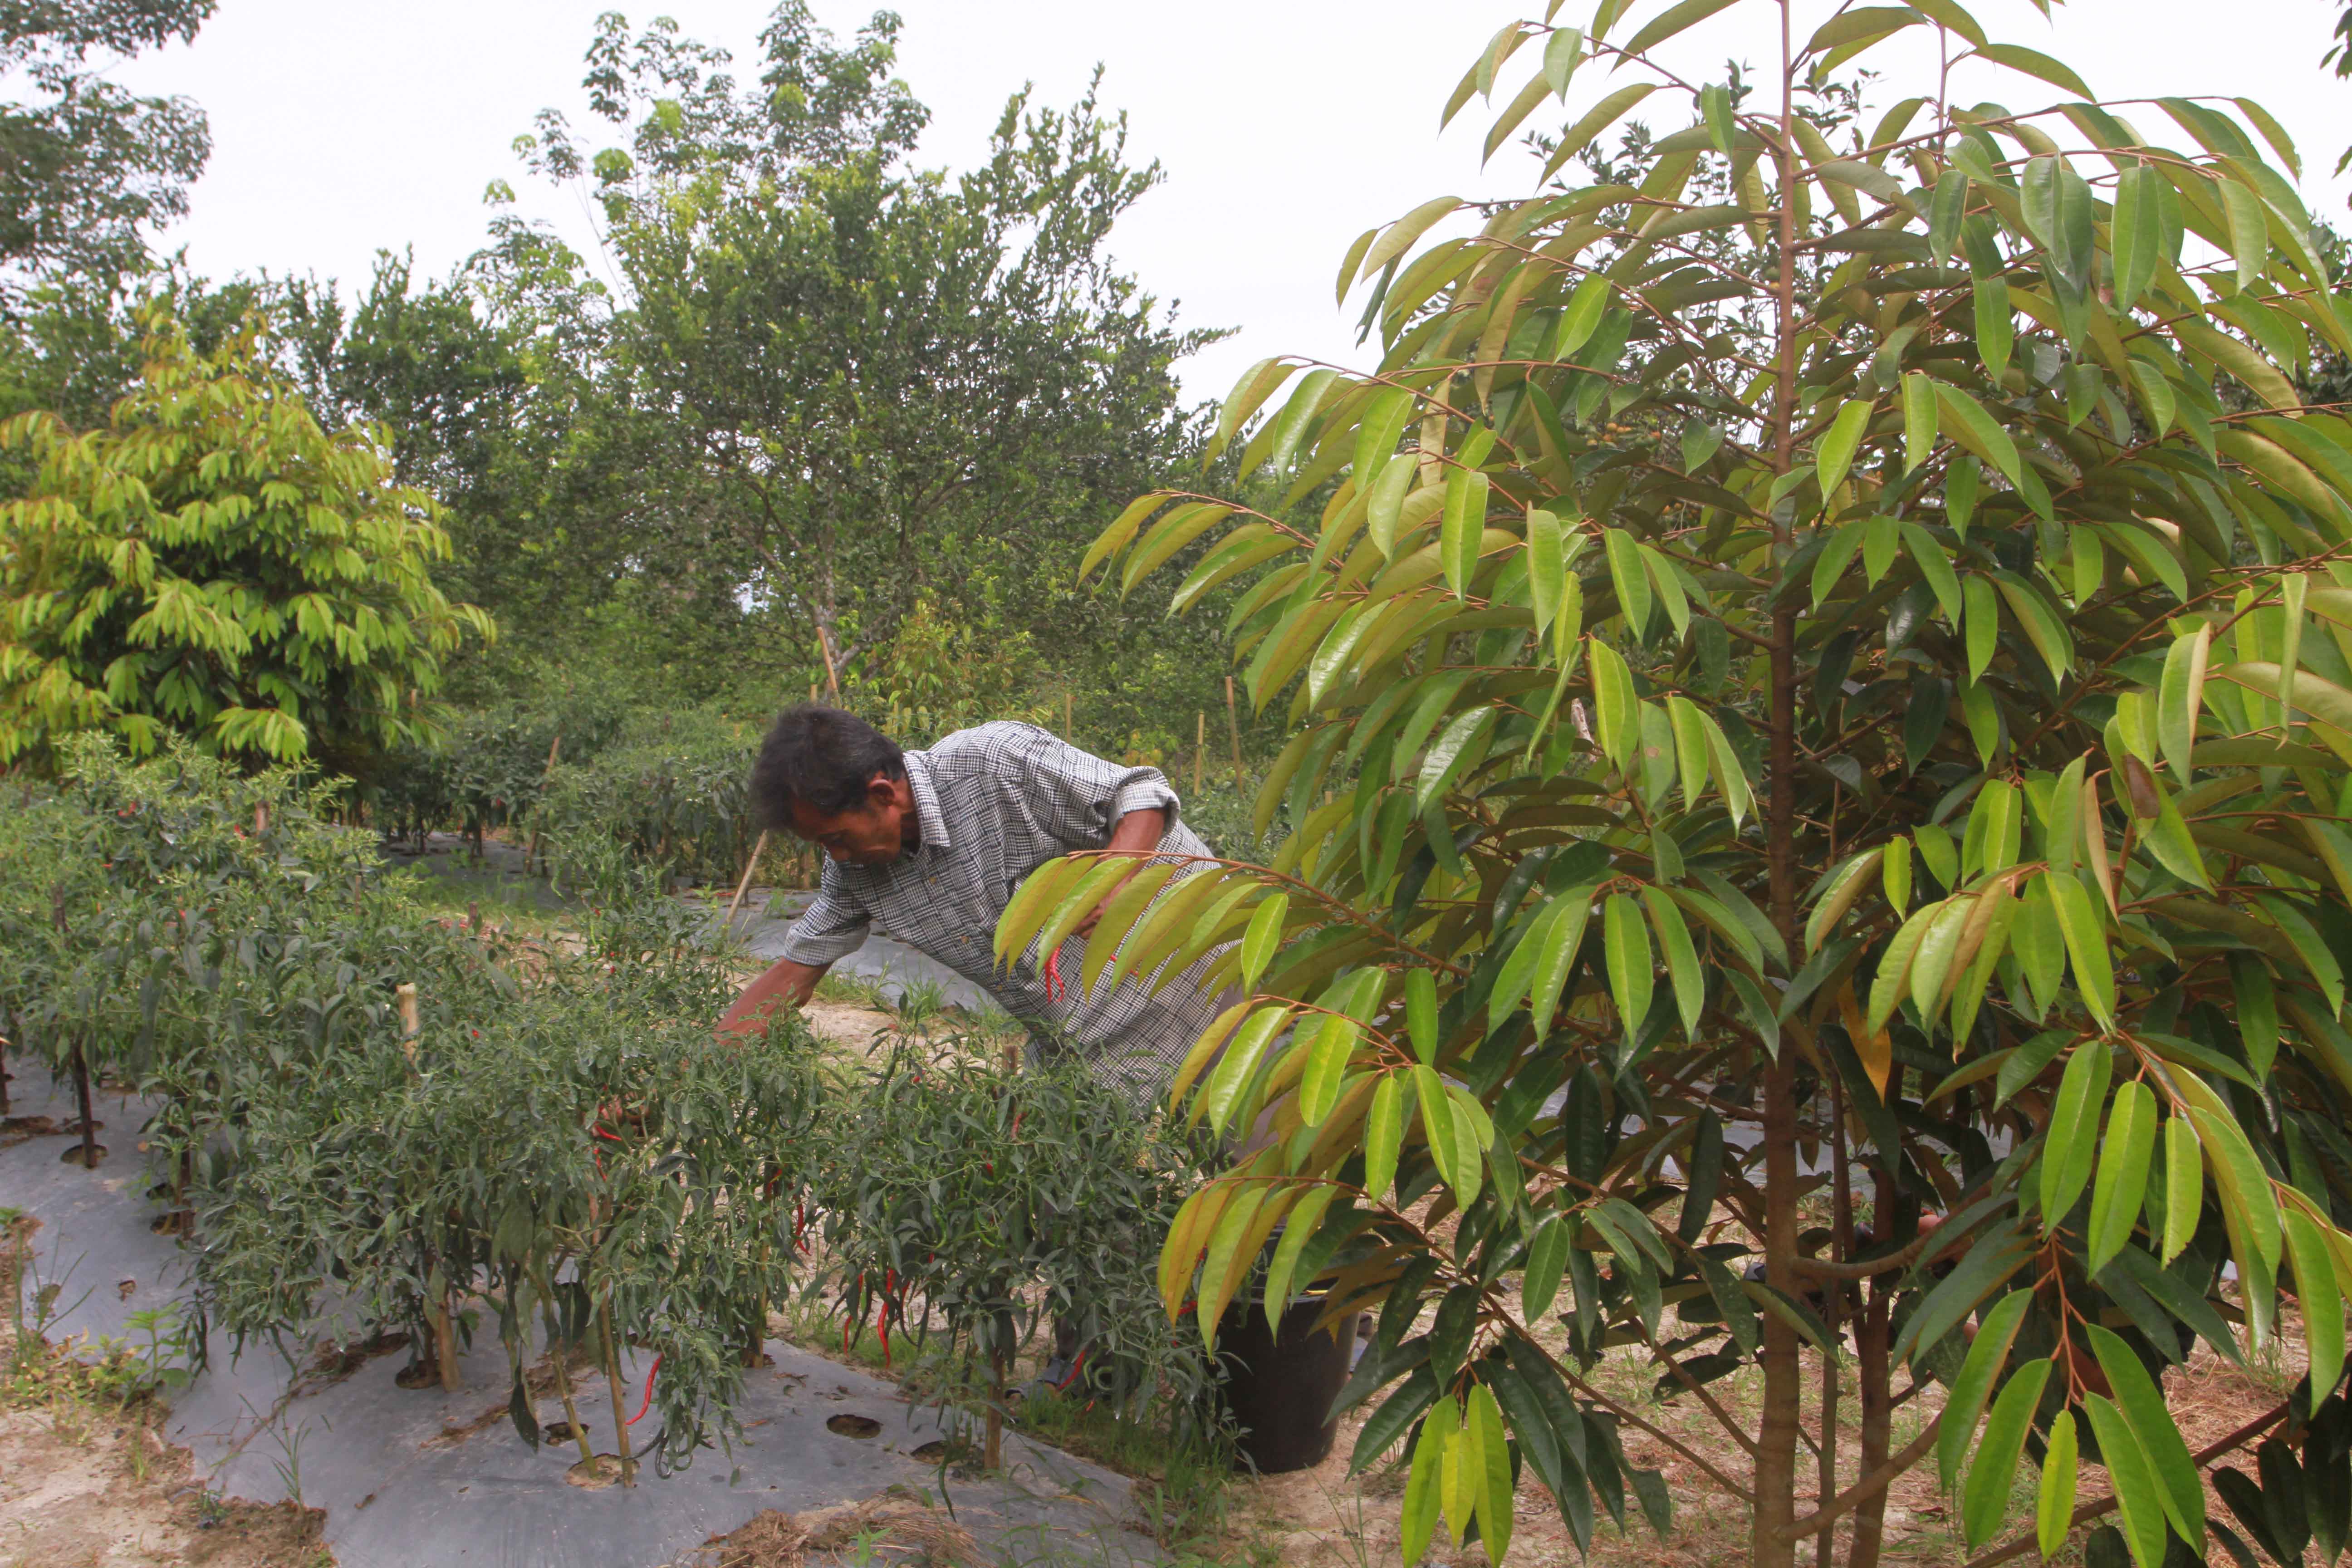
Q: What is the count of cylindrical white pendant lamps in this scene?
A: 0